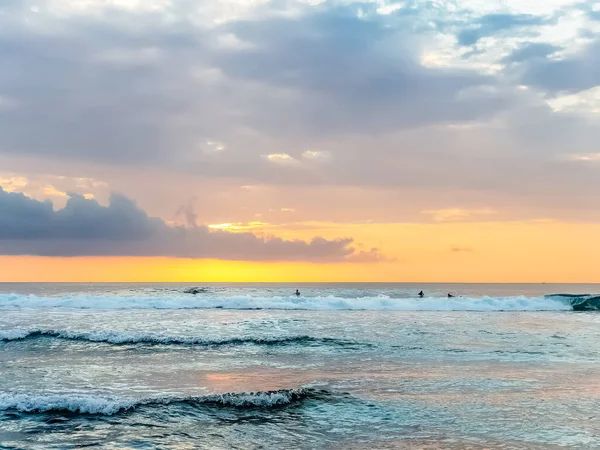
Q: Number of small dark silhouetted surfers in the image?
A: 3